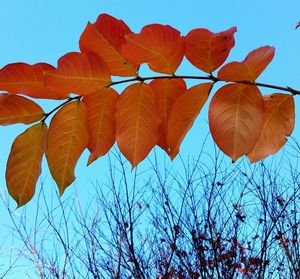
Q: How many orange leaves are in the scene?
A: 15